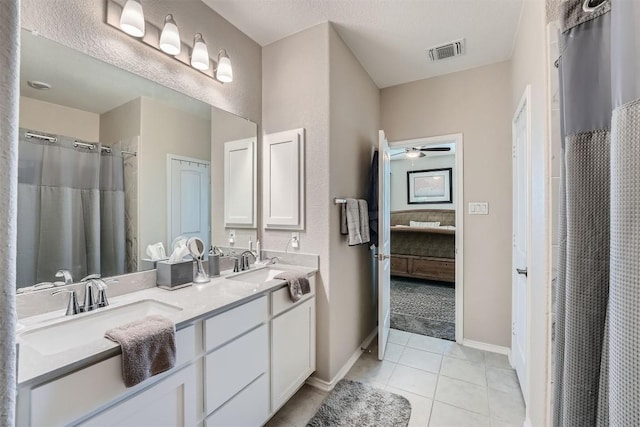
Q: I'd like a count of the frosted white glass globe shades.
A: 4